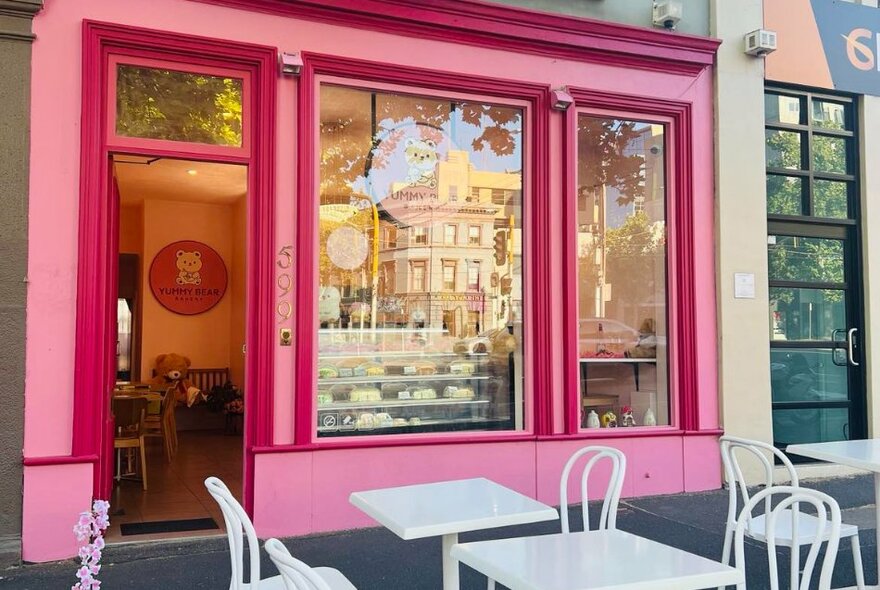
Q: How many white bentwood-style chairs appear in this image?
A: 5